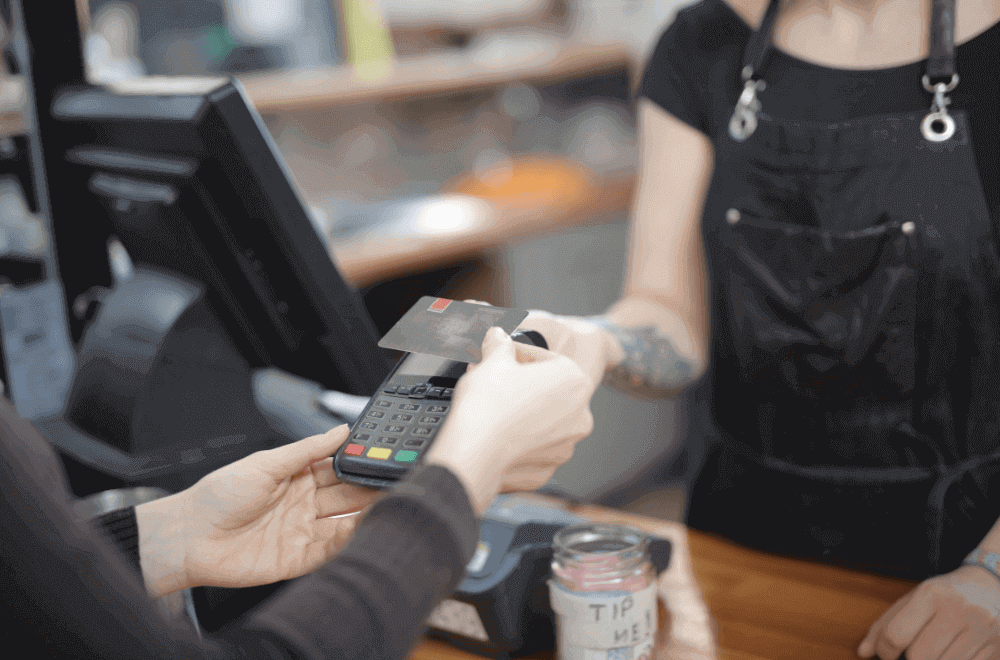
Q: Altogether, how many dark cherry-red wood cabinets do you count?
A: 0